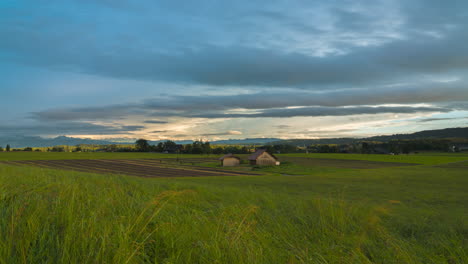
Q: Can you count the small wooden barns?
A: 2